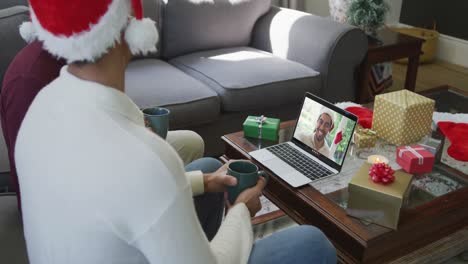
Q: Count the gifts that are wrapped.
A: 5